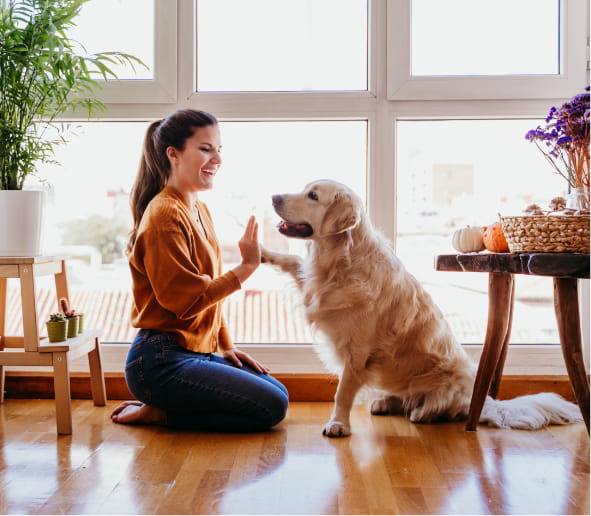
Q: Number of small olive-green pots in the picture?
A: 3